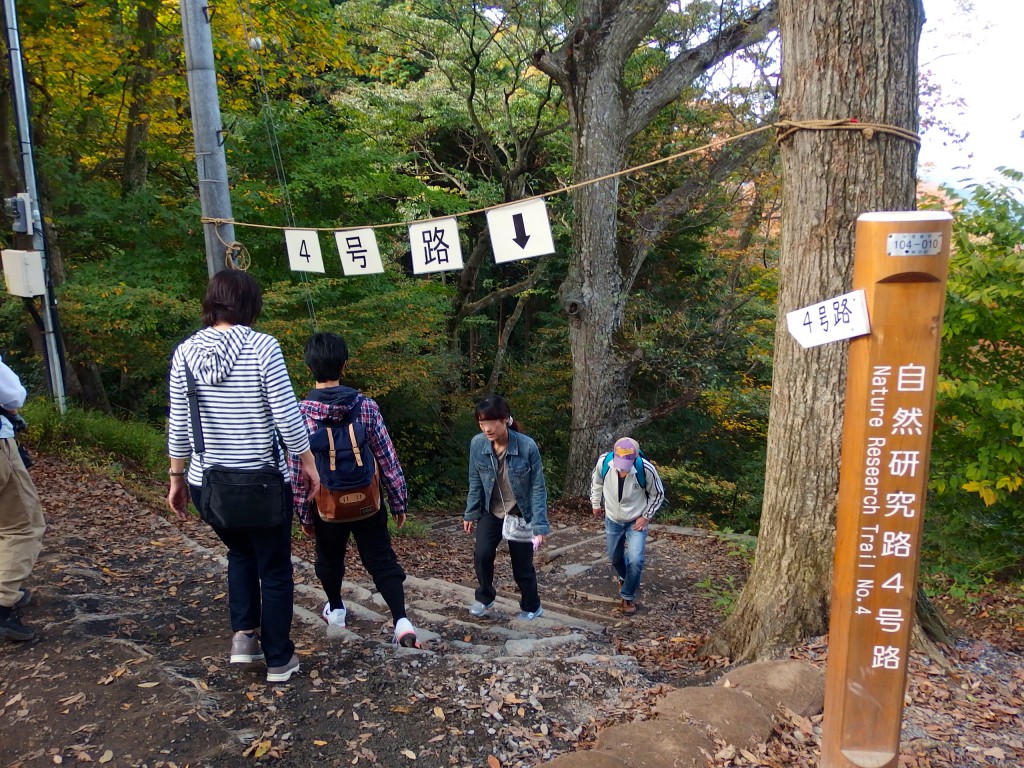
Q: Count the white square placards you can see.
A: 4